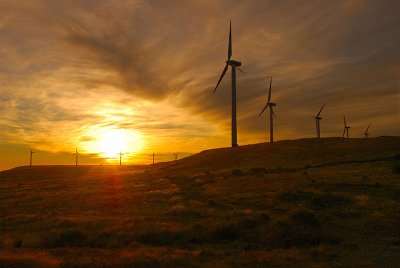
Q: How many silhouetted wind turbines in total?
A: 10